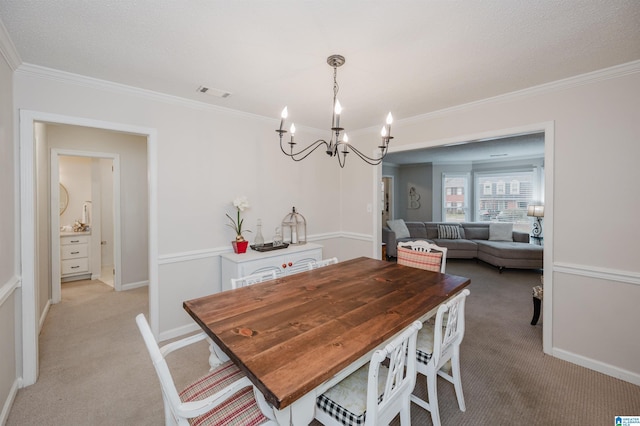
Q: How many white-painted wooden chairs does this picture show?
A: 6